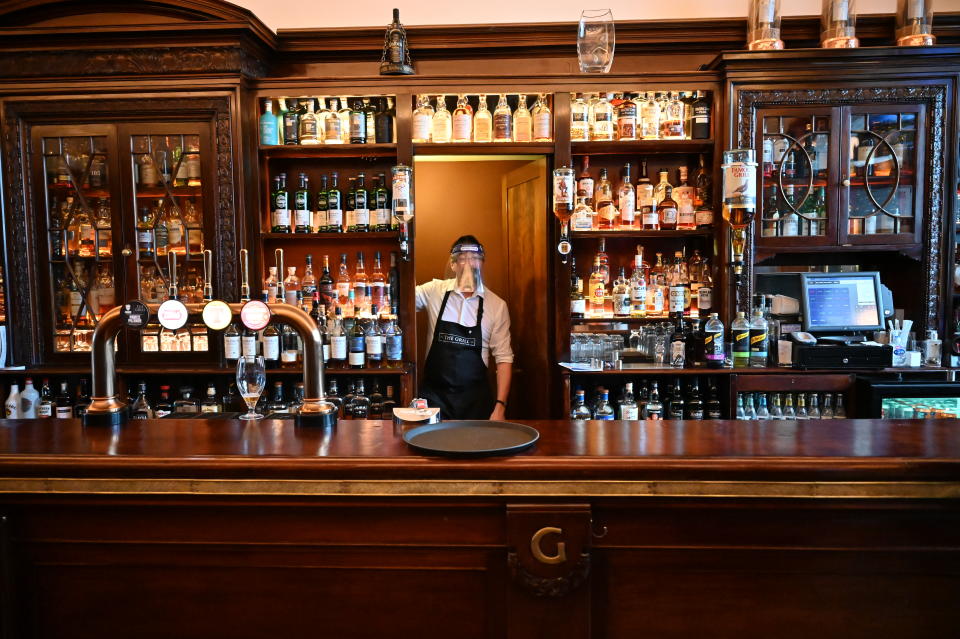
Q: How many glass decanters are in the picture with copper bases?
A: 3